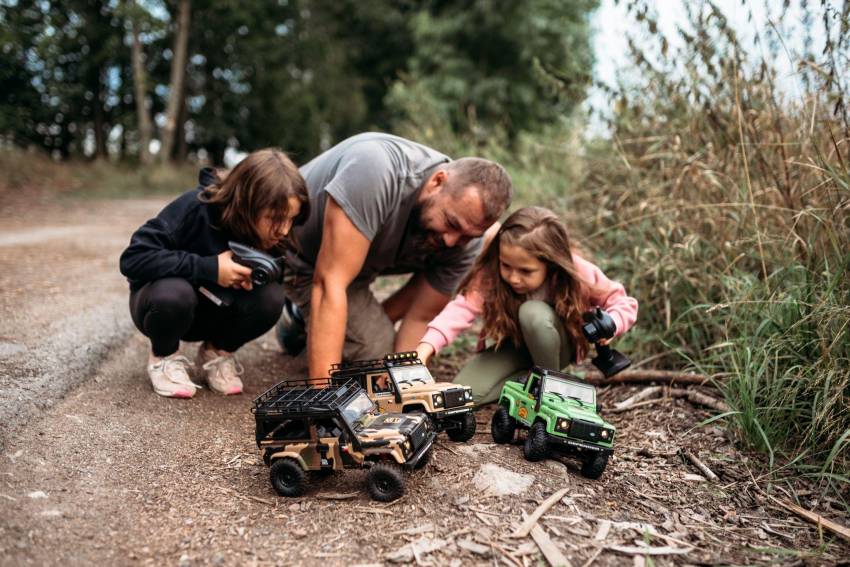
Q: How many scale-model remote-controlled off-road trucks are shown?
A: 3